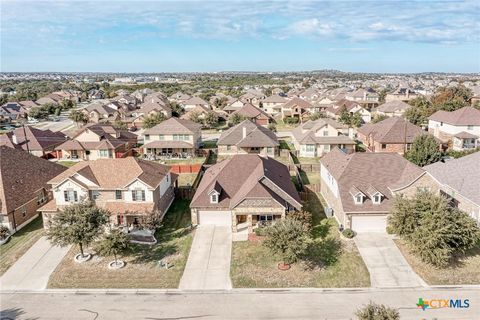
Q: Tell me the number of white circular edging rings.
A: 2